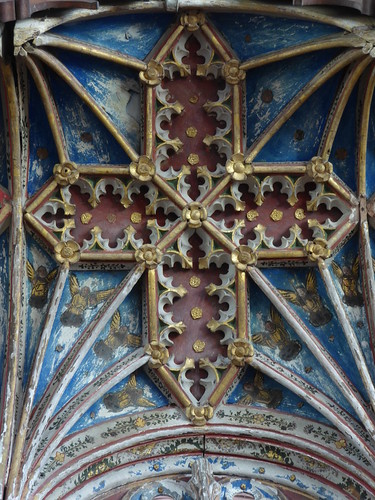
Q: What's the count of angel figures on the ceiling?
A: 8